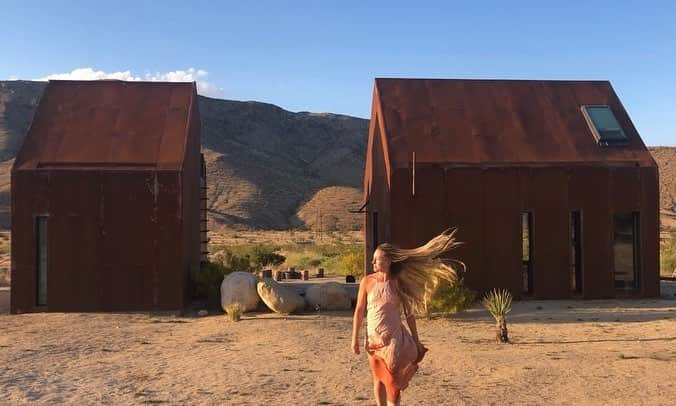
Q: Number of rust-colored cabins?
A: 2